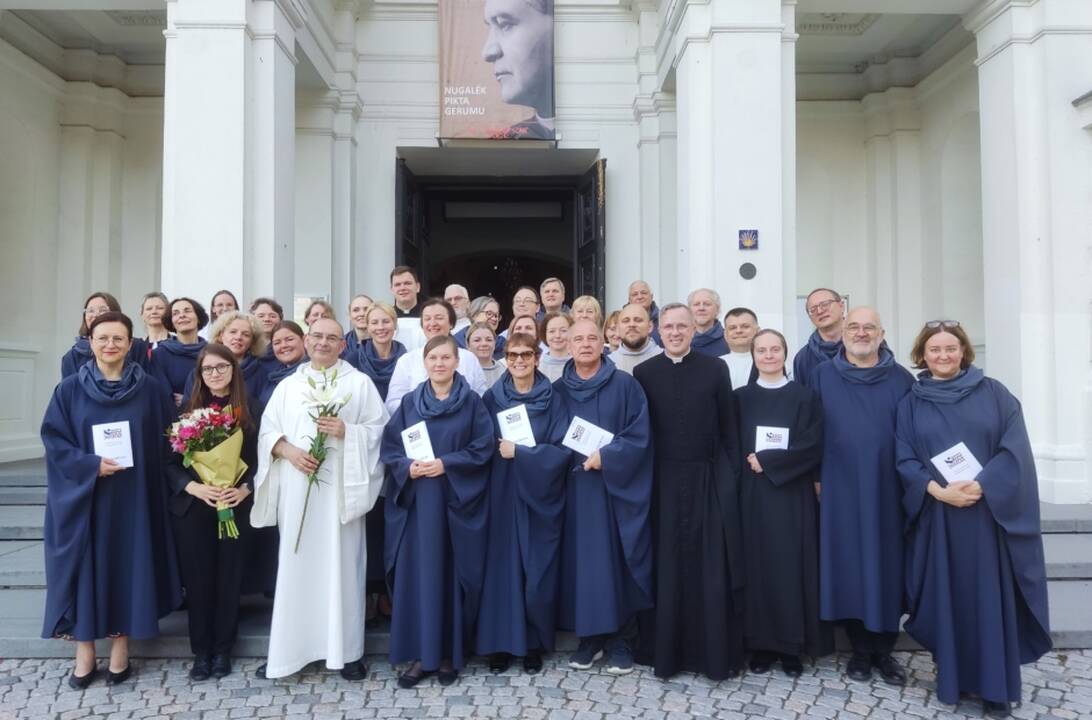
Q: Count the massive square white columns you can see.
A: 3